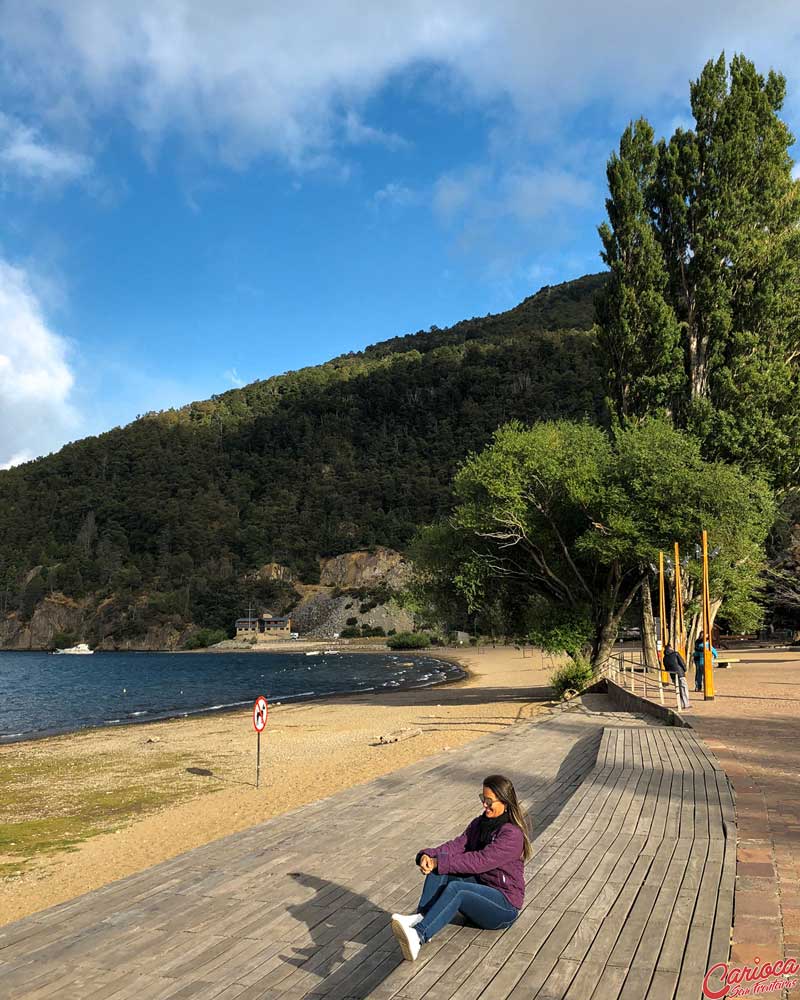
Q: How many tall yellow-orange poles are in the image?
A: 3